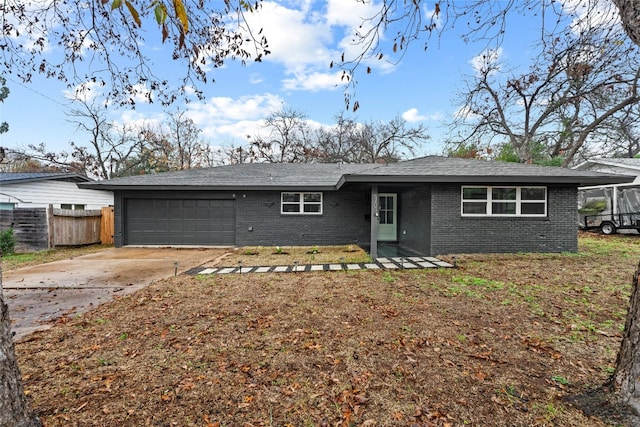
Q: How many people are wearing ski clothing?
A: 0